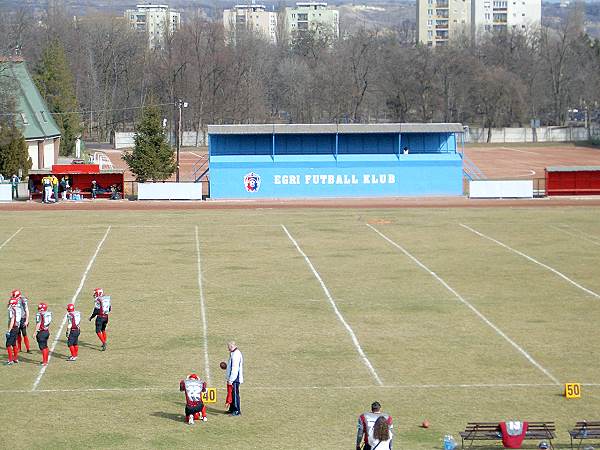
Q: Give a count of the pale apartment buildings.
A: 5